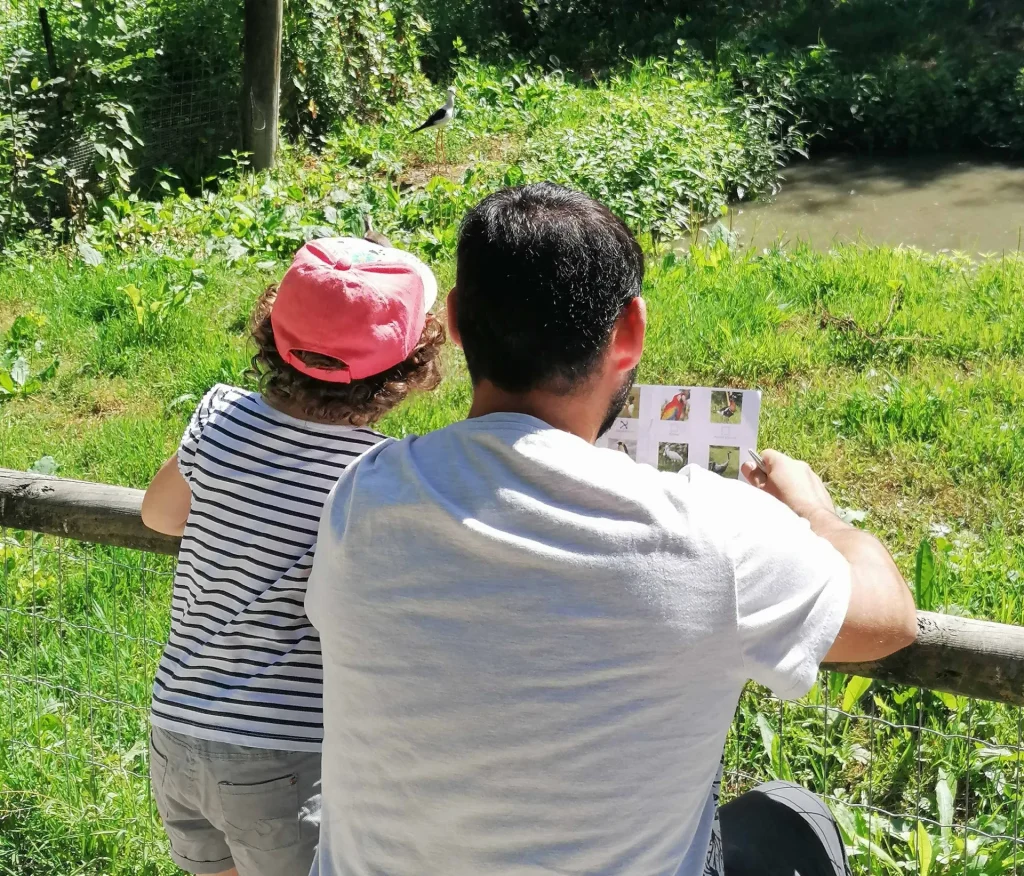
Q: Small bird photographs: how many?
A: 6